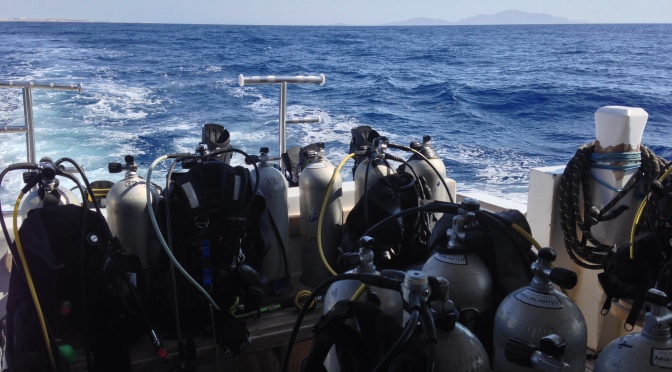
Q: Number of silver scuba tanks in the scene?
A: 11